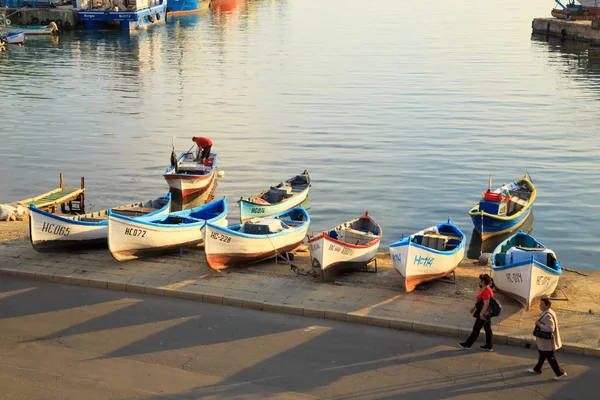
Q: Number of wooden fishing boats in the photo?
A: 9